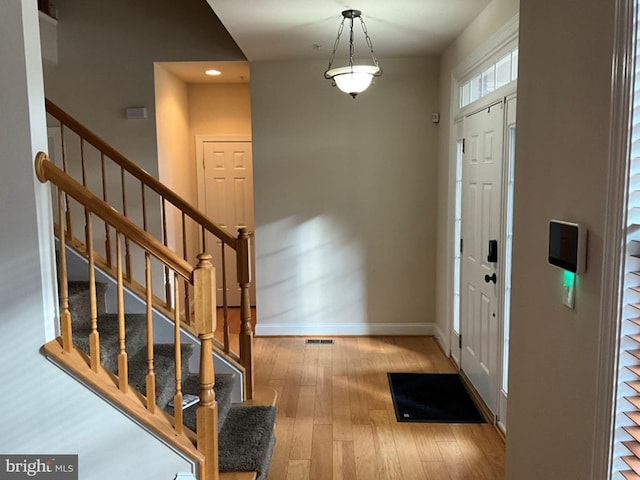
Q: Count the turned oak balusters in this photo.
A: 14